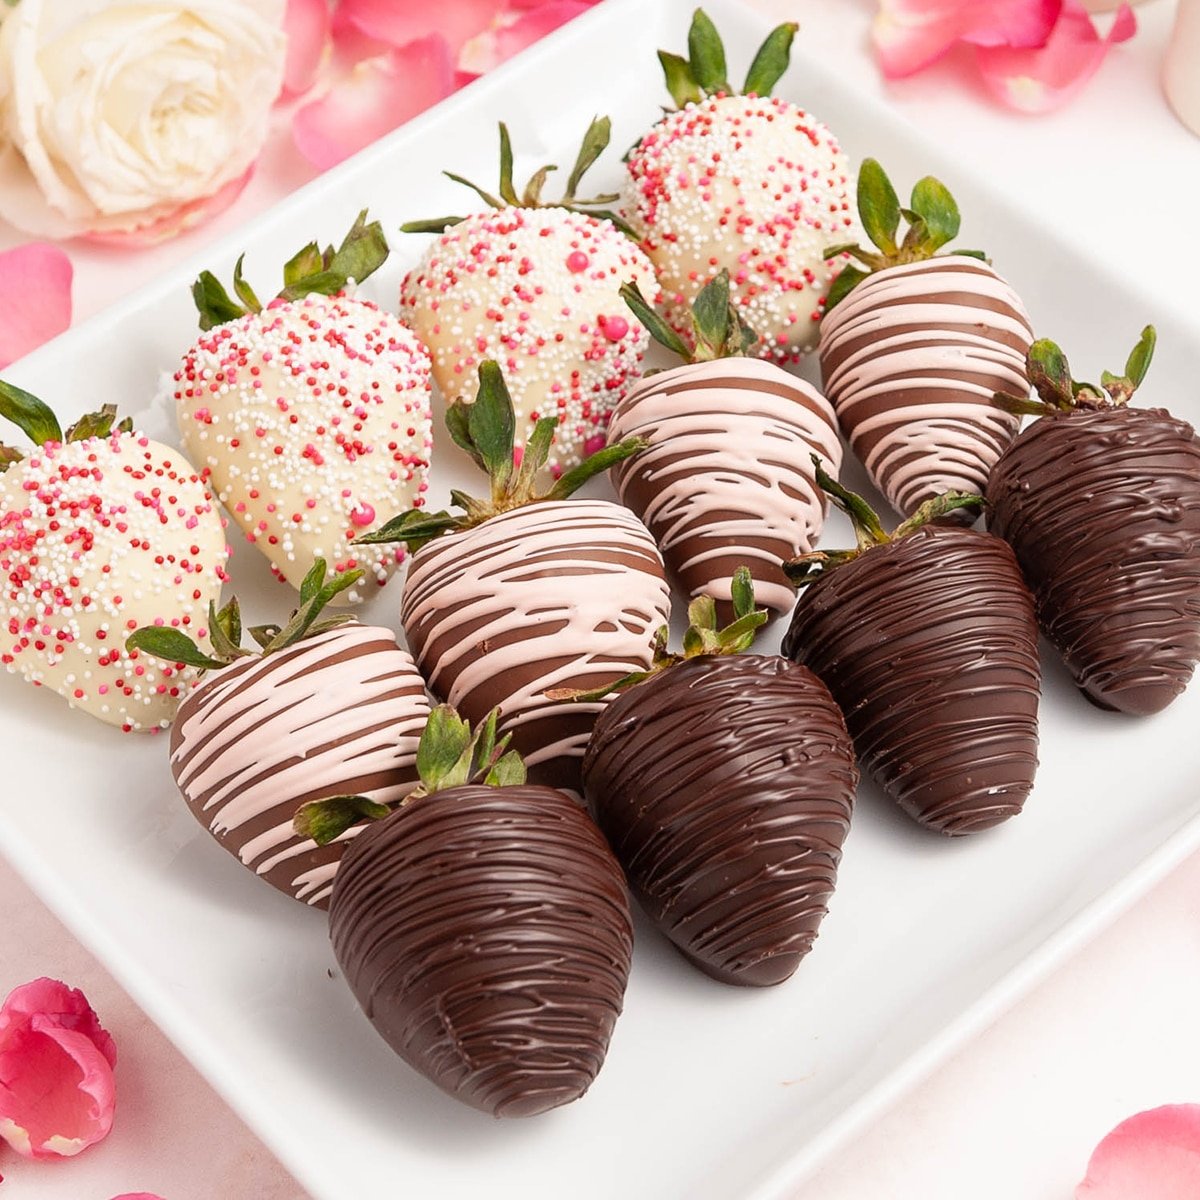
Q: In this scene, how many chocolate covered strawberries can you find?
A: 12